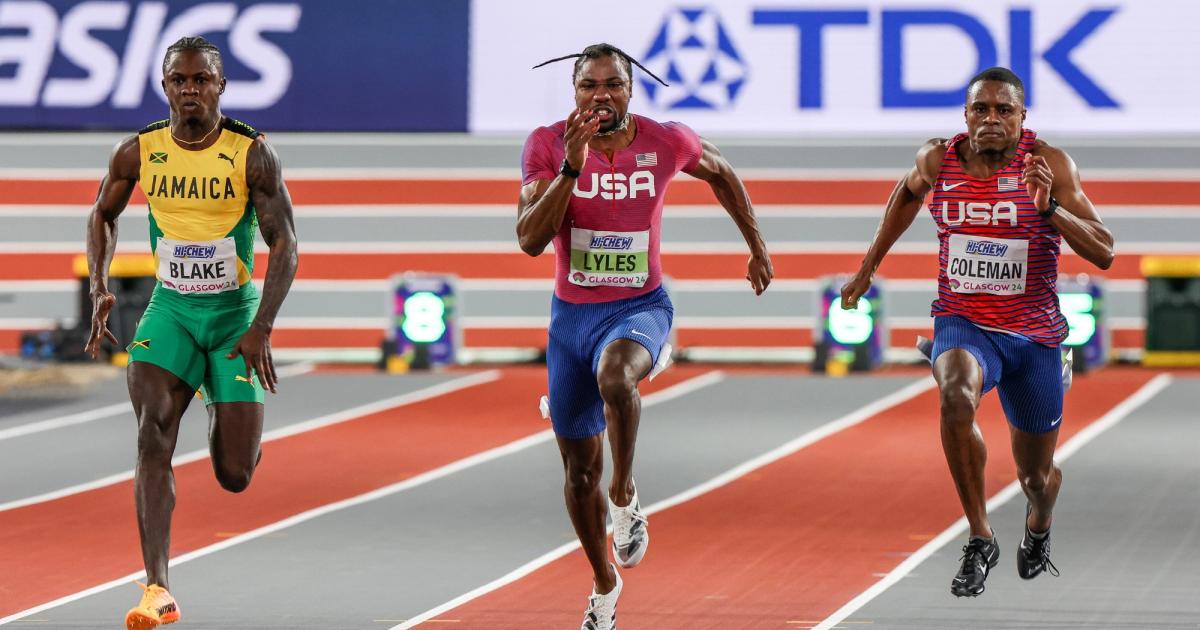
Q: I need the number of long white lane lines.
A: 5